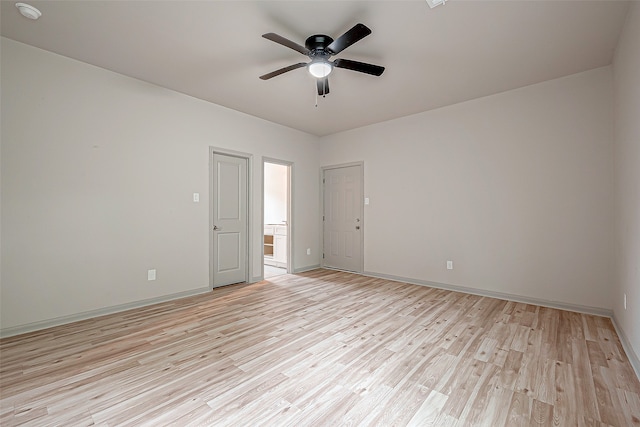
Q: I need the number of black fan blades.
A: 5